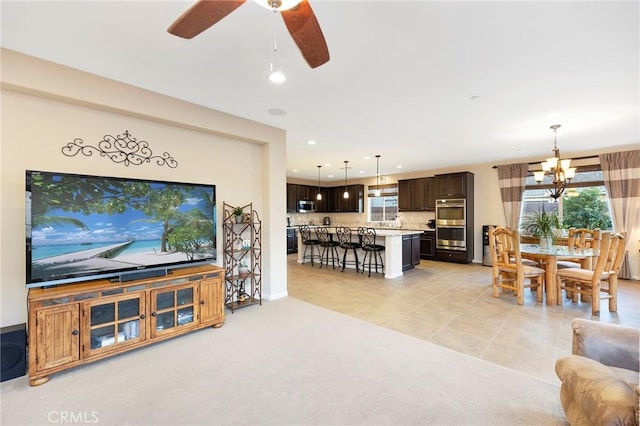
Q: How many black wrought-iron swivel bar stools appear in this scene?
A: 4